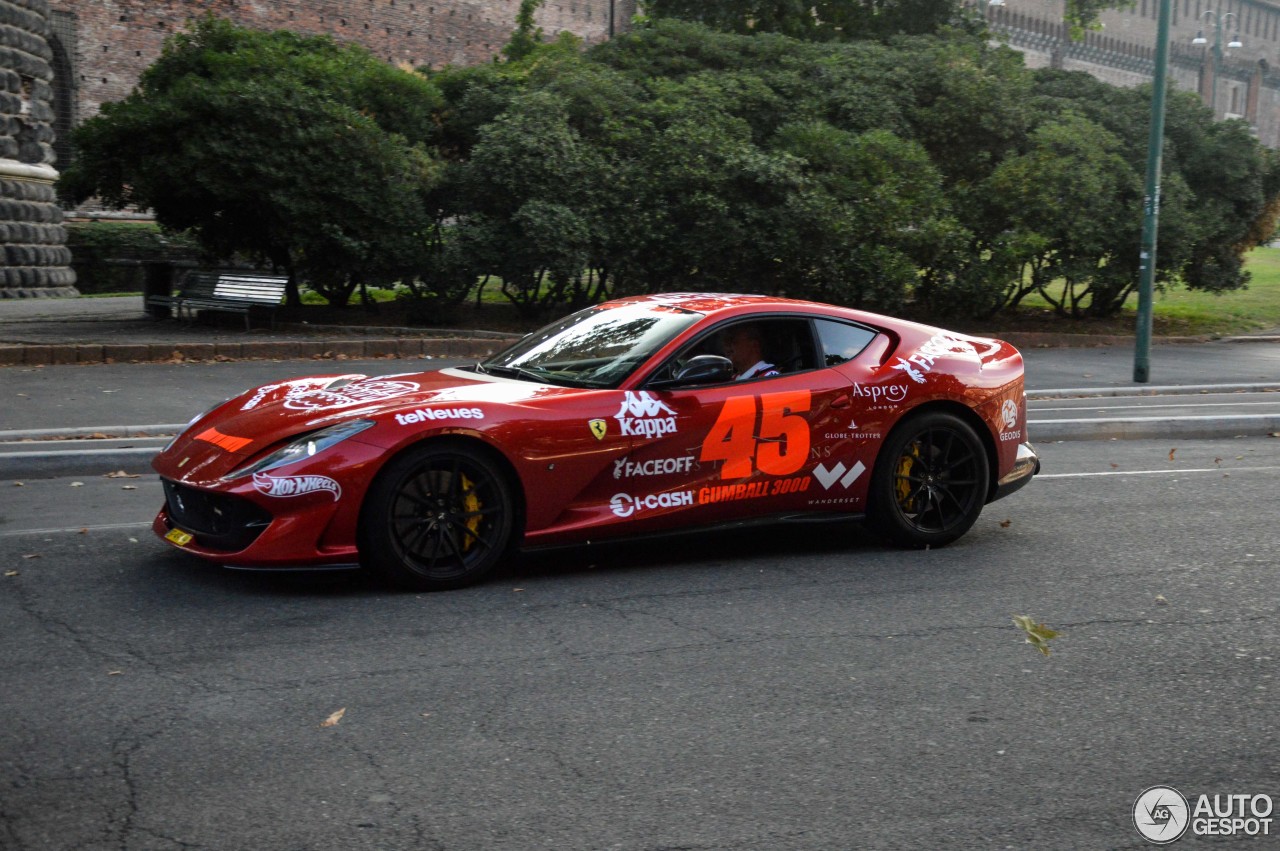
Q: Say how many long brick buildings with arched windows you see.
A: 1